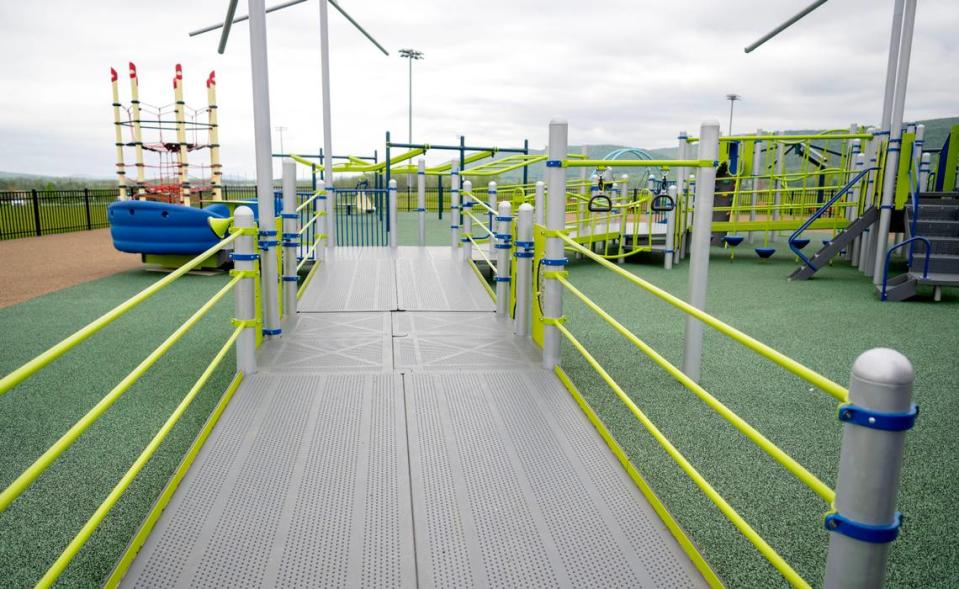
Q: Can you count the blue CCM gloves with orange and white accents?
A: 0